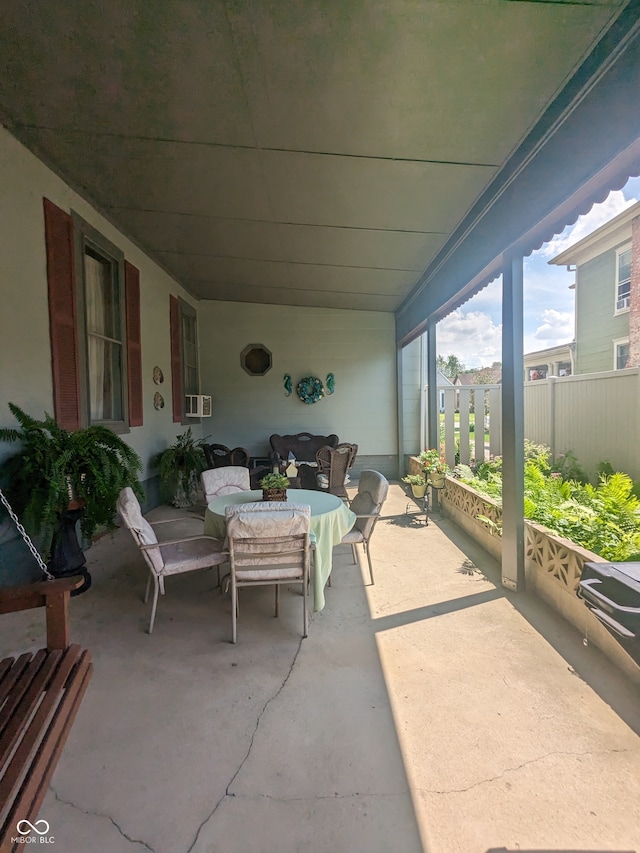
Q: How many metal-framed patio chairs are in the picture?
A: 4